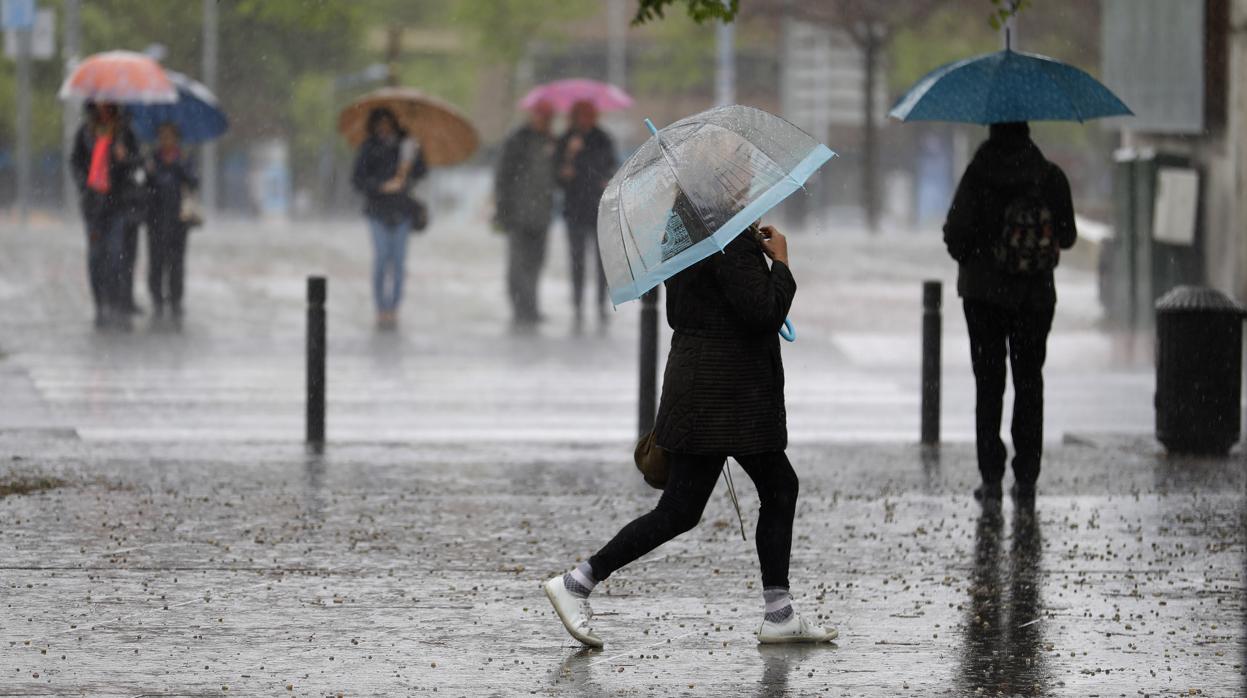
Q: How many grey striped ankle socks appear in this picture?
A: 2